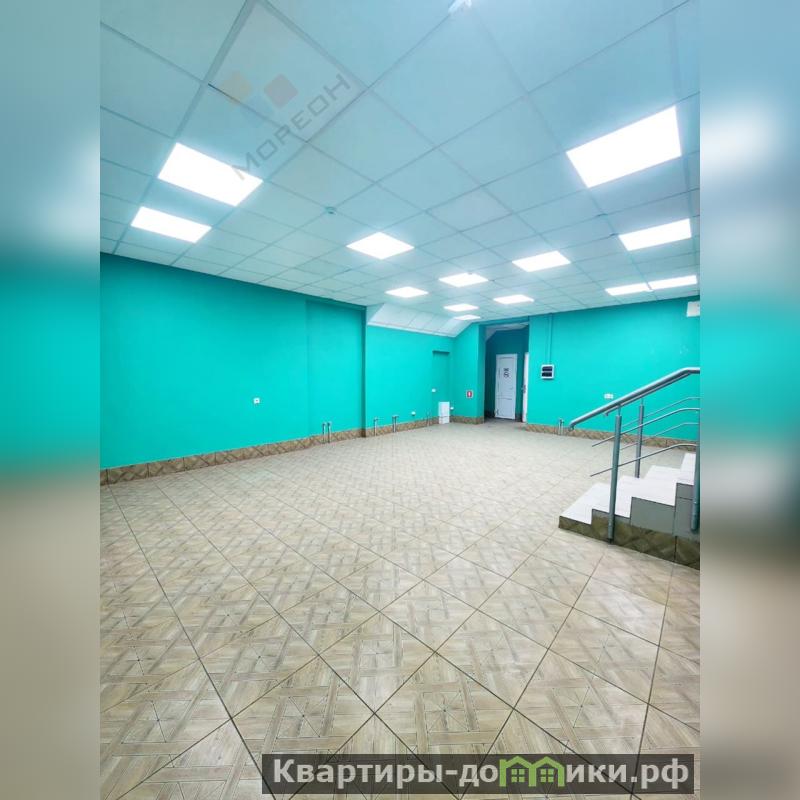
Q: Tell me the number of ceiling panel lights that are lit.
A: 13